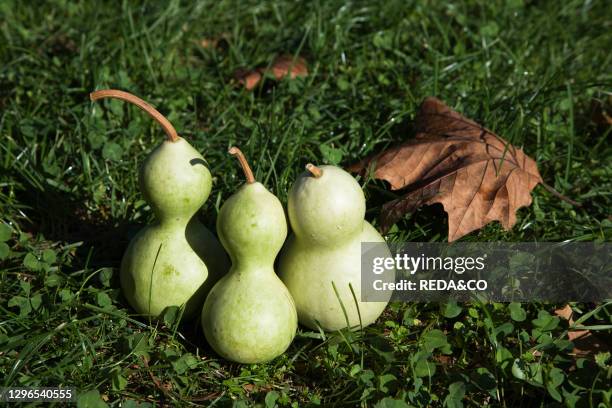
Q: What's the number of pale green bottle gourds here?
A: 3